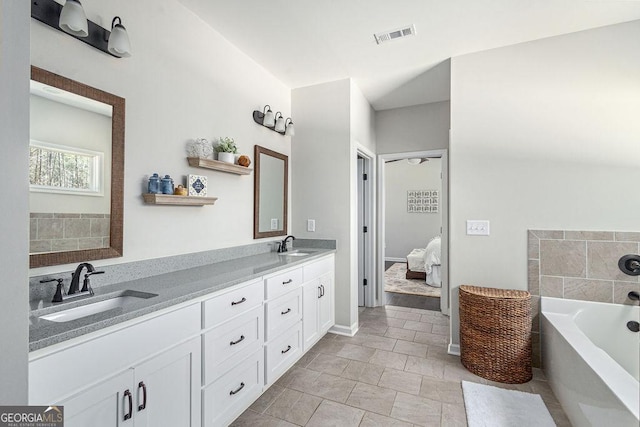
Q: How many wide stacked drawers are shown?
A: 6